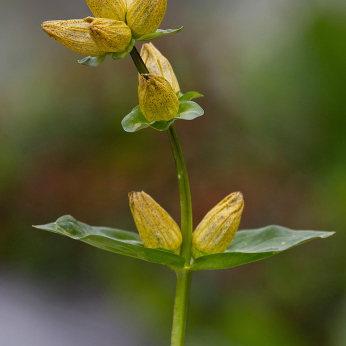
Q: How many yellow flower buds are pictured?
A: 8